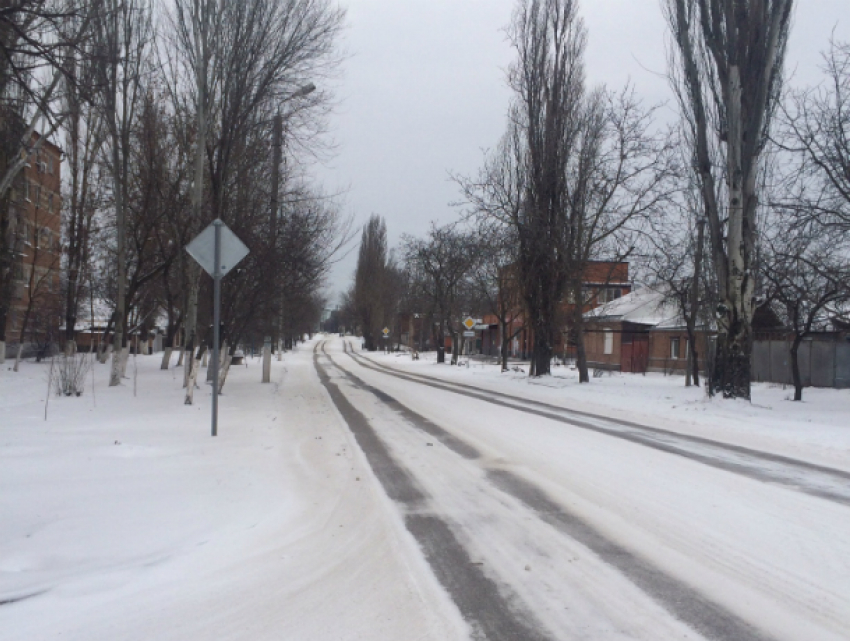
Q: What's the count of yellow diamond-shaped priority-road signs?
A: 2